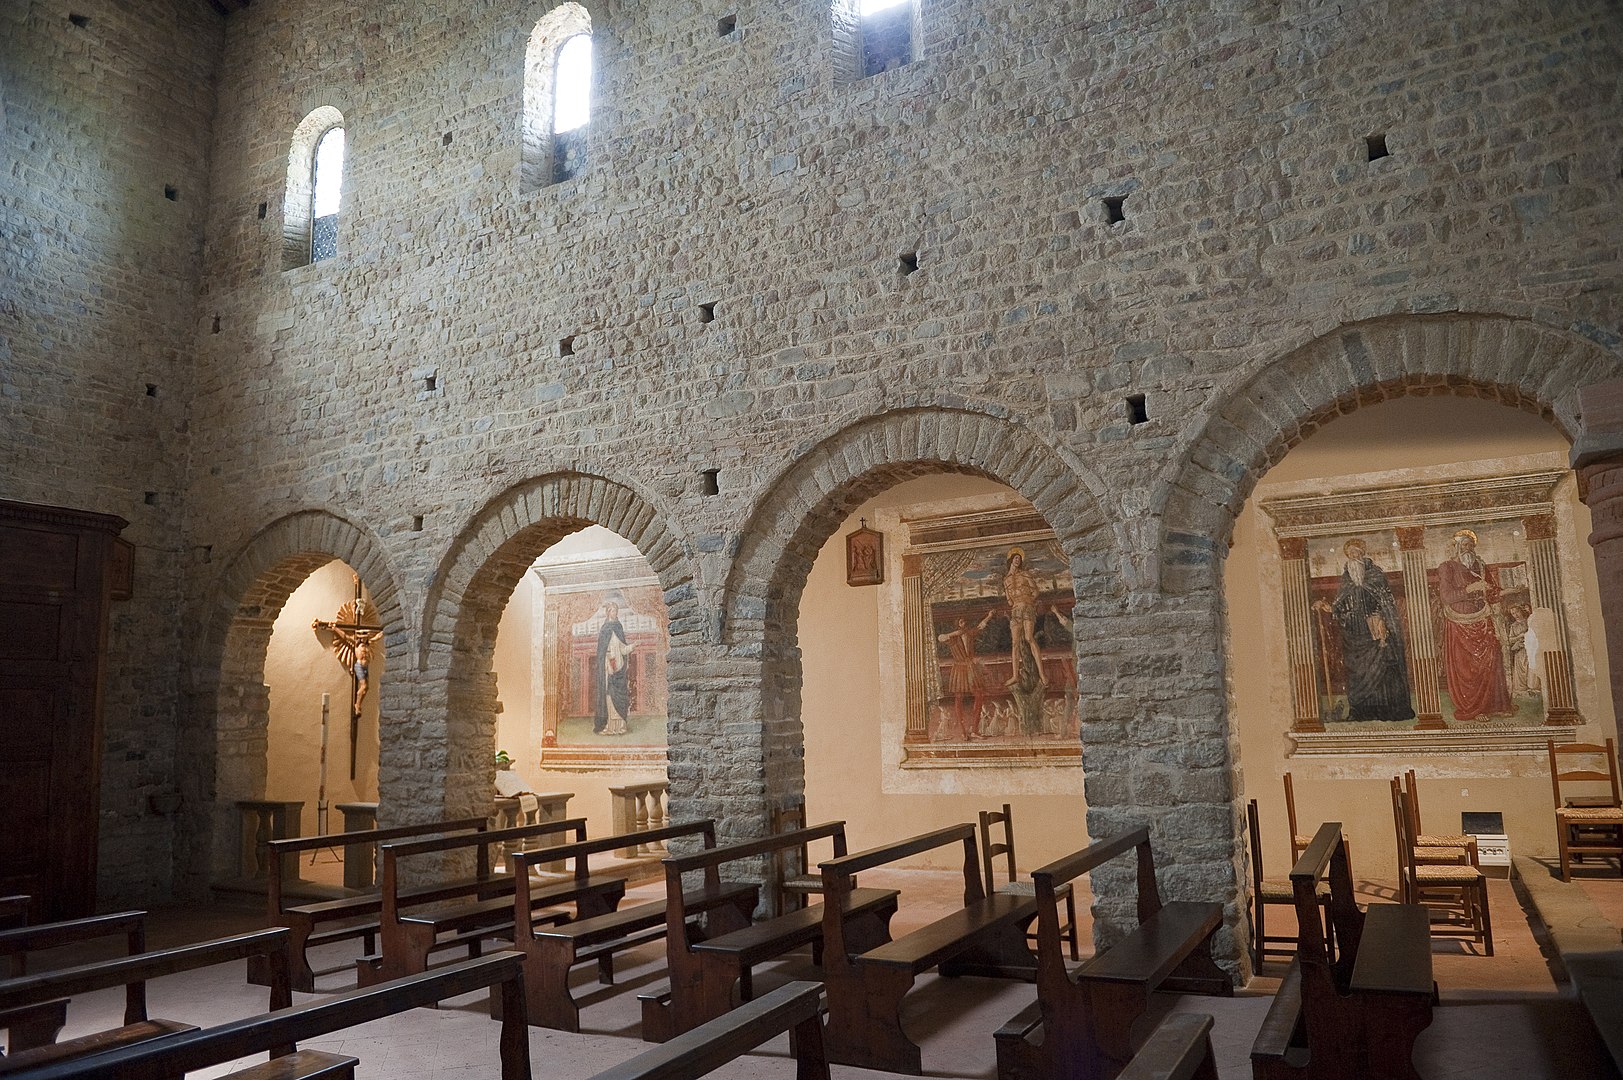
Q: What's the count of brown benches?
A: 13